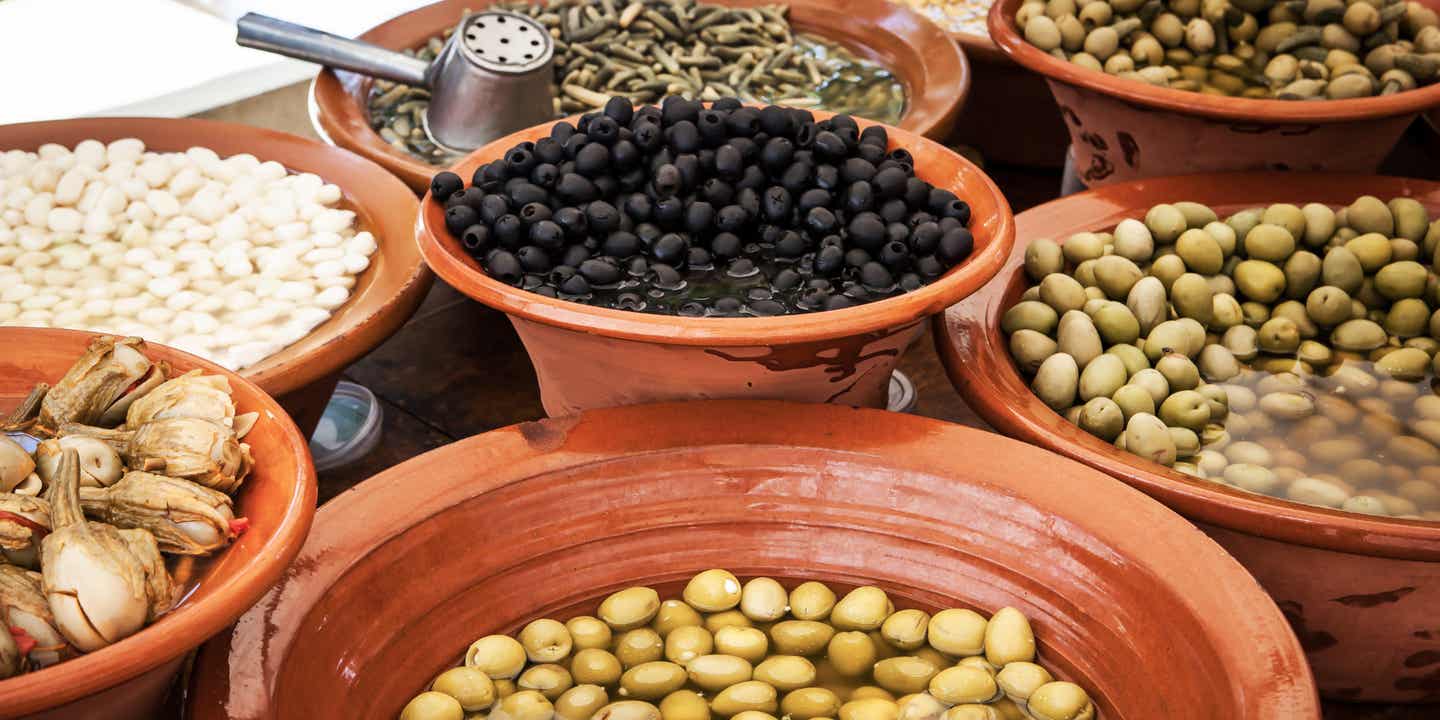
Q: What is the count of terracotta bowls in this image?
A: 8